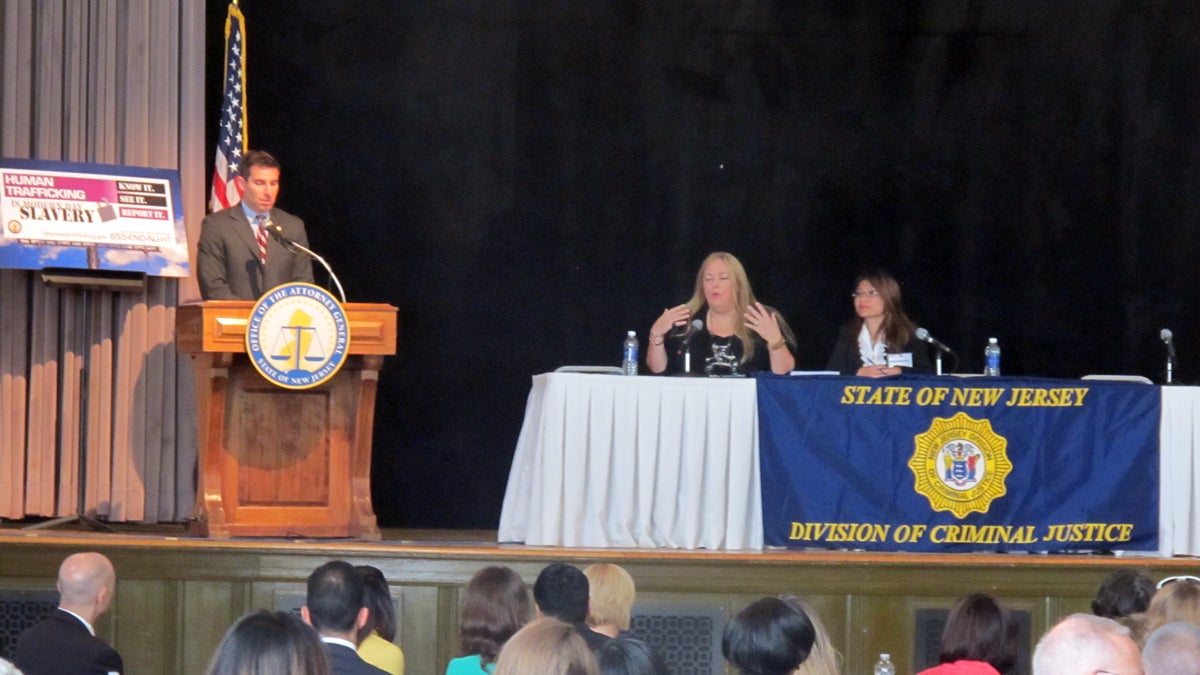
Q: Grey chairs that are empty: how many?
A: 2